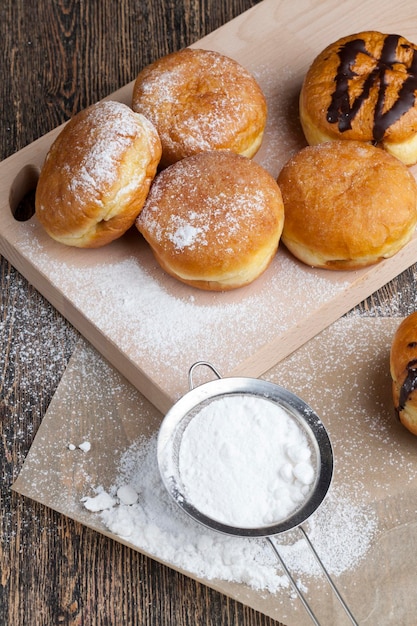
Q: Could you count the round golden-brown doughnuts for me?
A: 6